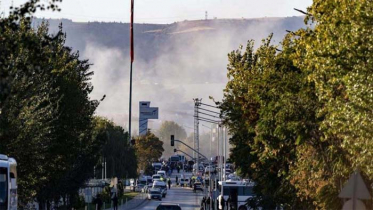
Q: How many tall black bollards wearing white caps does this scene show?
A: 0